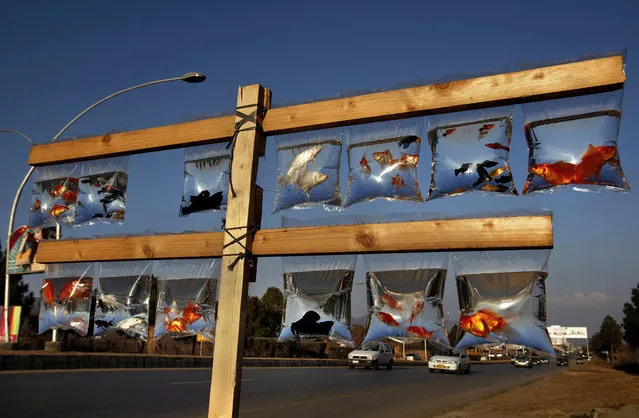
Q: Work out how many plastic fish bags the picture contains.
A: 13